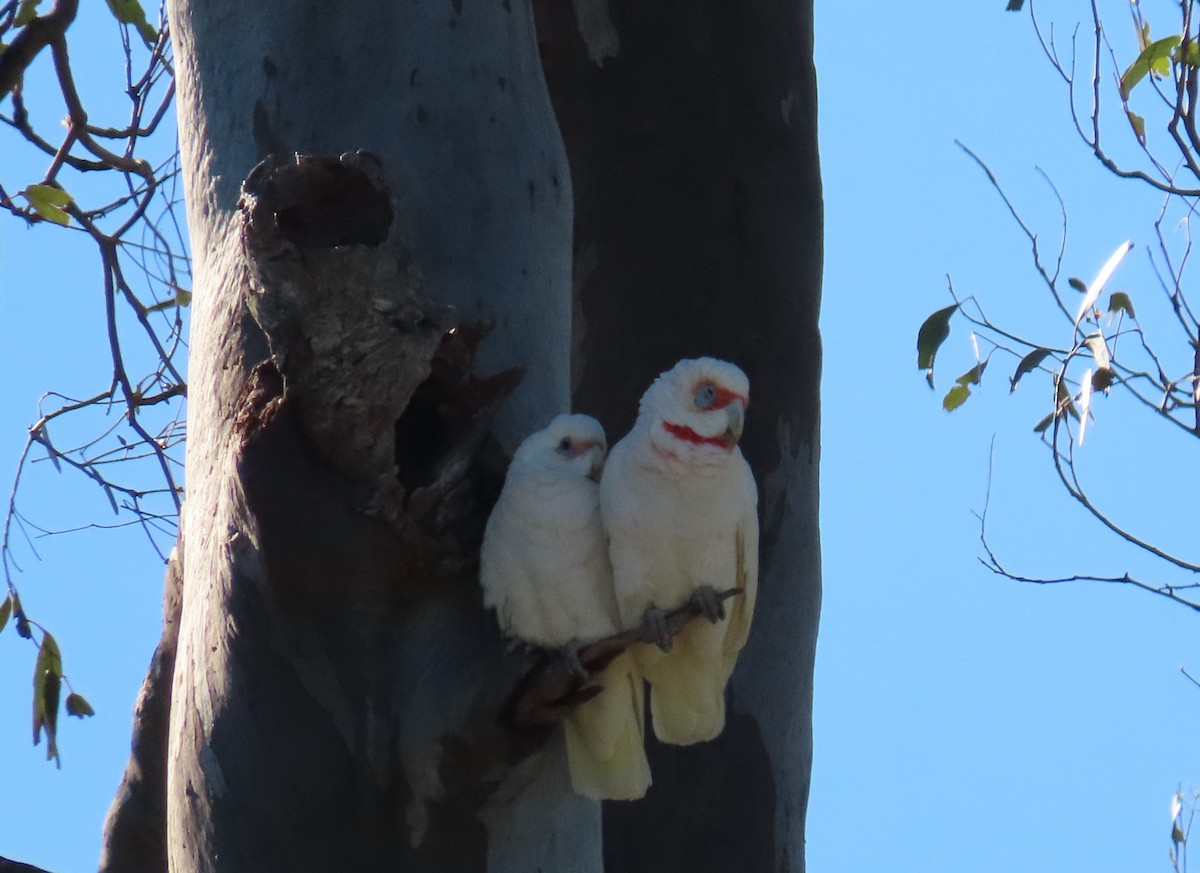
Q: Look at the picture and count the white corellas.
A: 2